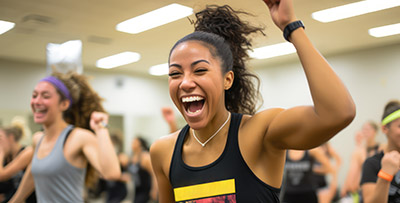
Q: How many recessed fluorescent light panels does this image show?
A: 7